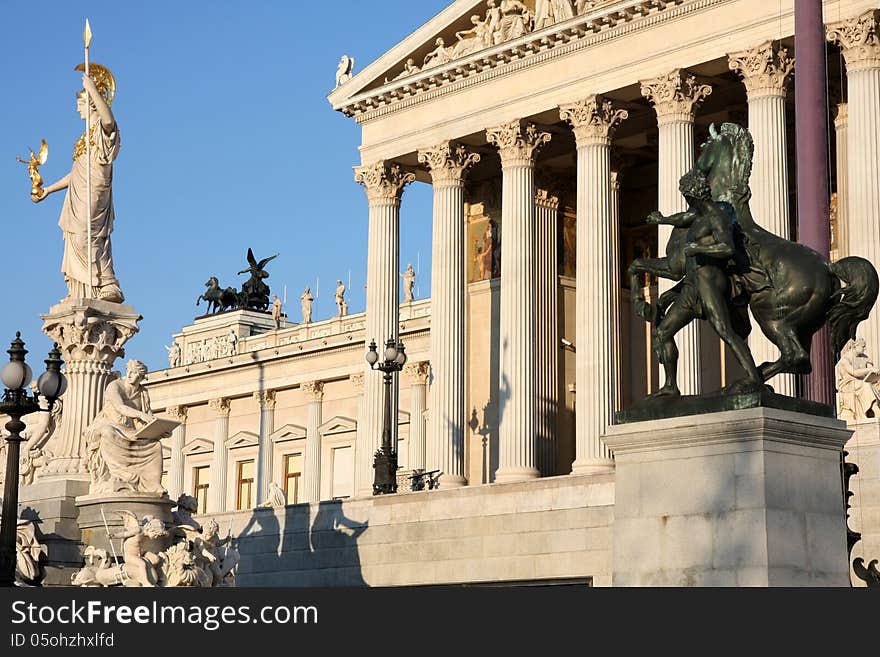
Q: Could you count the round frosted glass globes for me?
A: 5